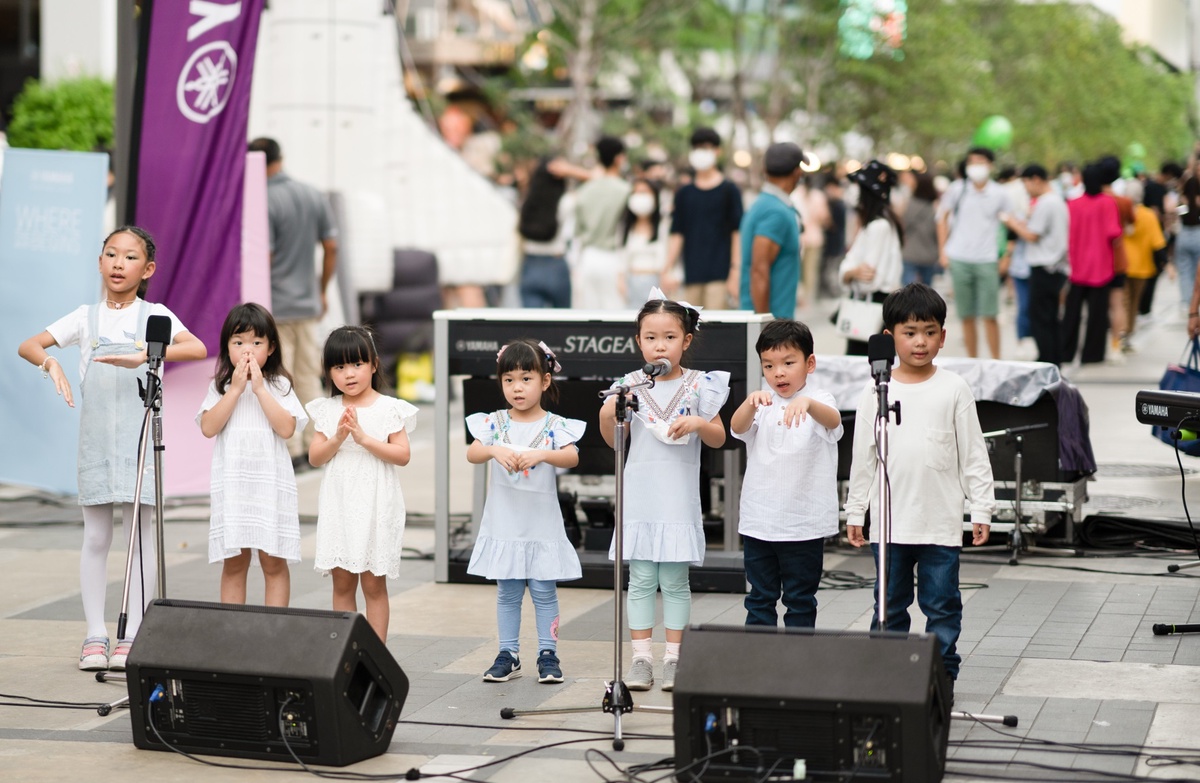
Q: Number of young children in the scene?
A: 7